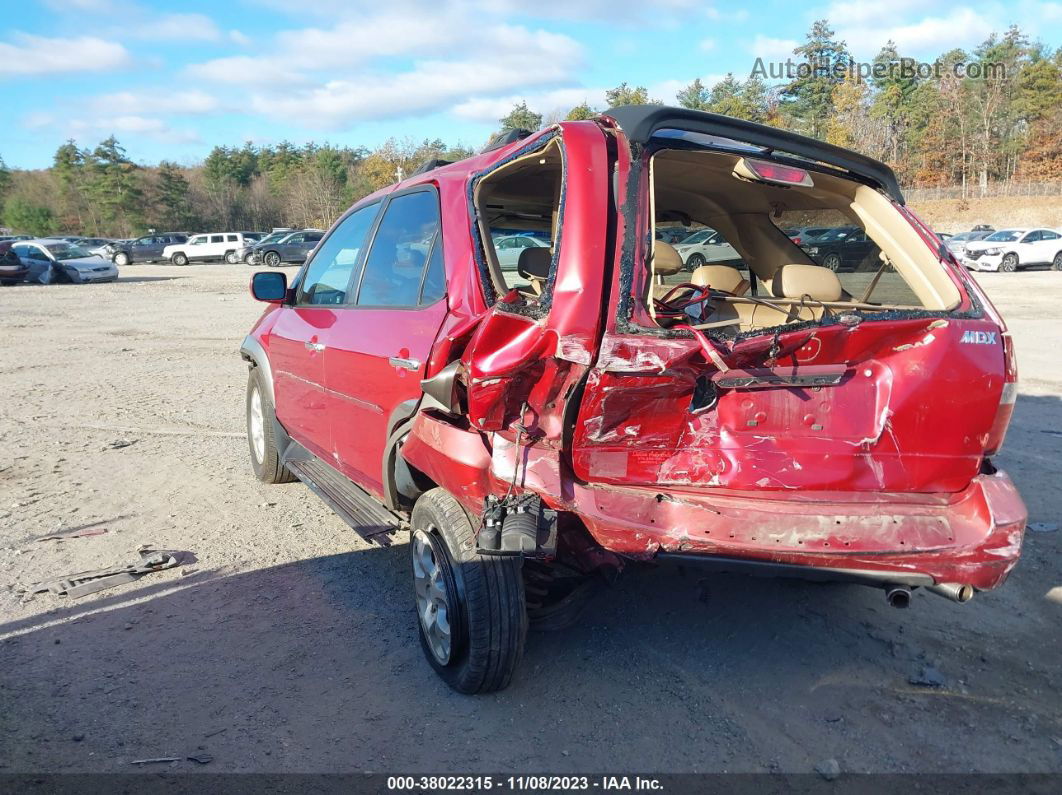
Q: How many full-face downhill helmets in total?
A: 0